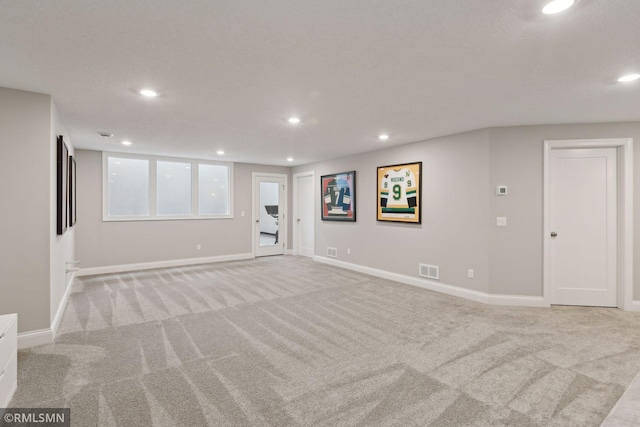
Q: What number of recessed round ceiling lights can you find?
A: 8